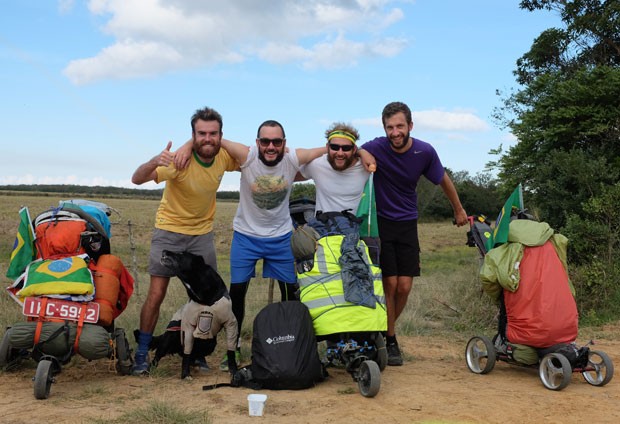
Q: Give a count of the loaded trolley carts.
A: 3